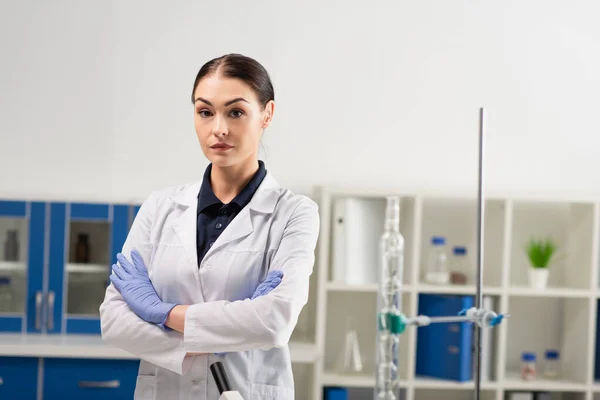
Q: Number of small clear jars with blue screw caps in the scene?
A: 4